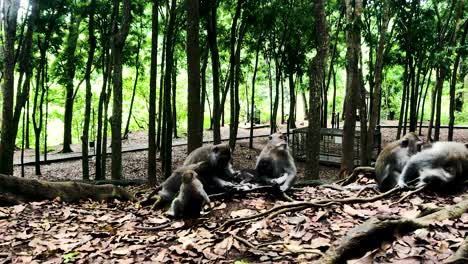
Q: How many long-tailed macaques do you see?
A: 6